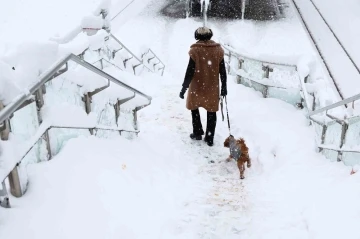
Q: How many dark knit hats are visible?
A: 1